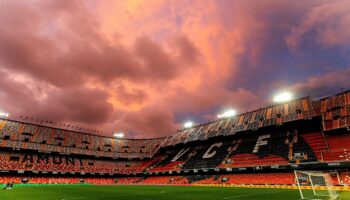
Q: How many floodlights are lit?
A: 5